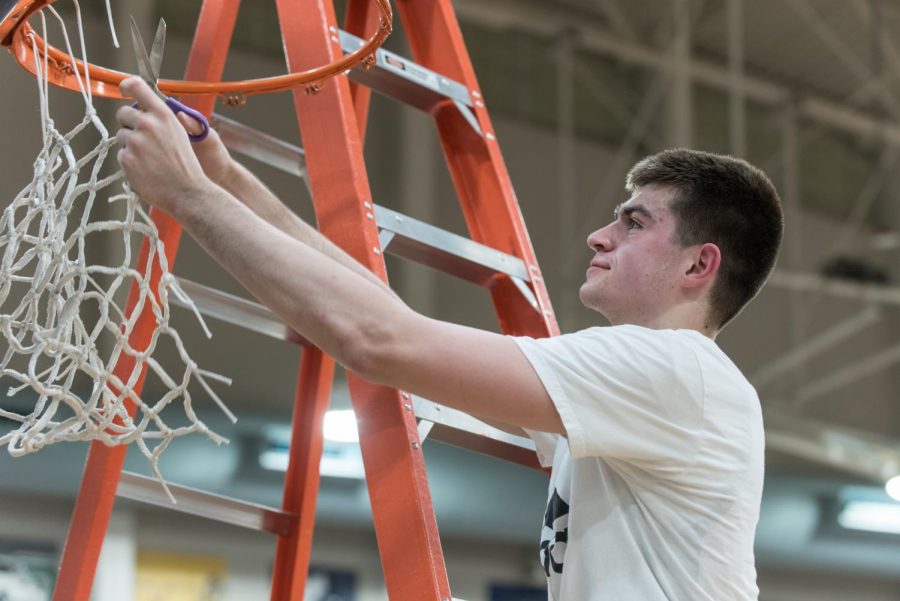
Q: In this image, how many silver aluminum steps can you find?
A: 6